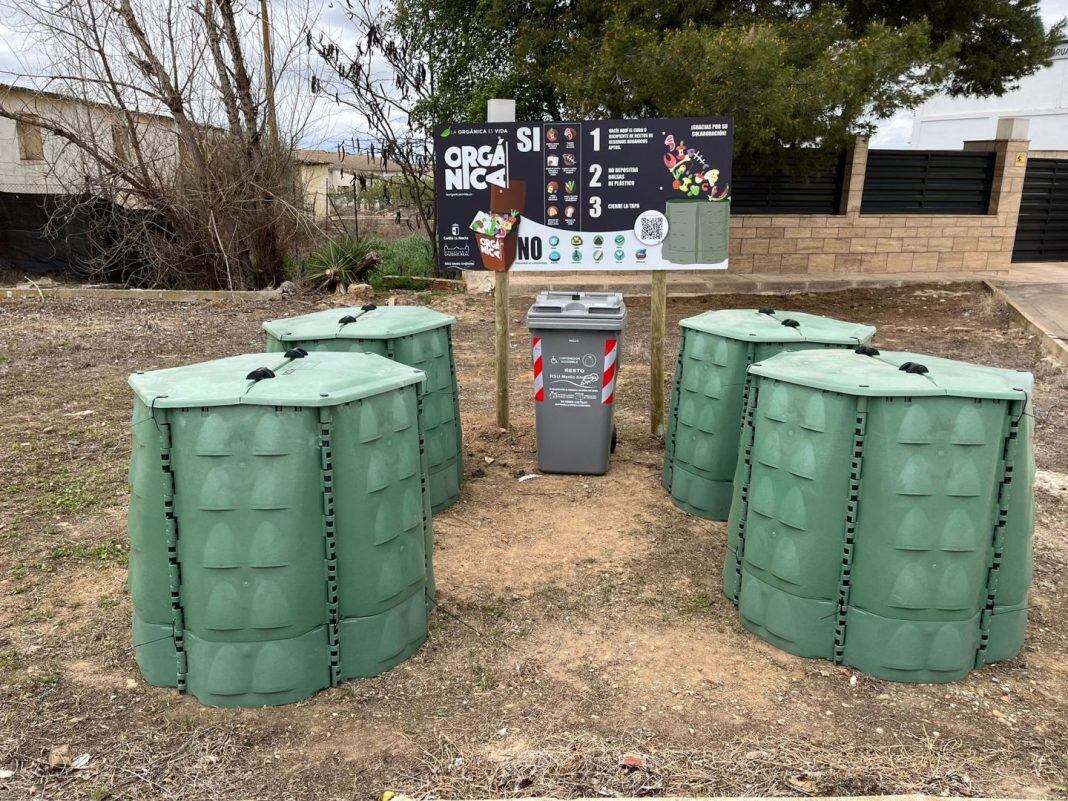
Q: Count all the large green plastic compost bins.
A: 4